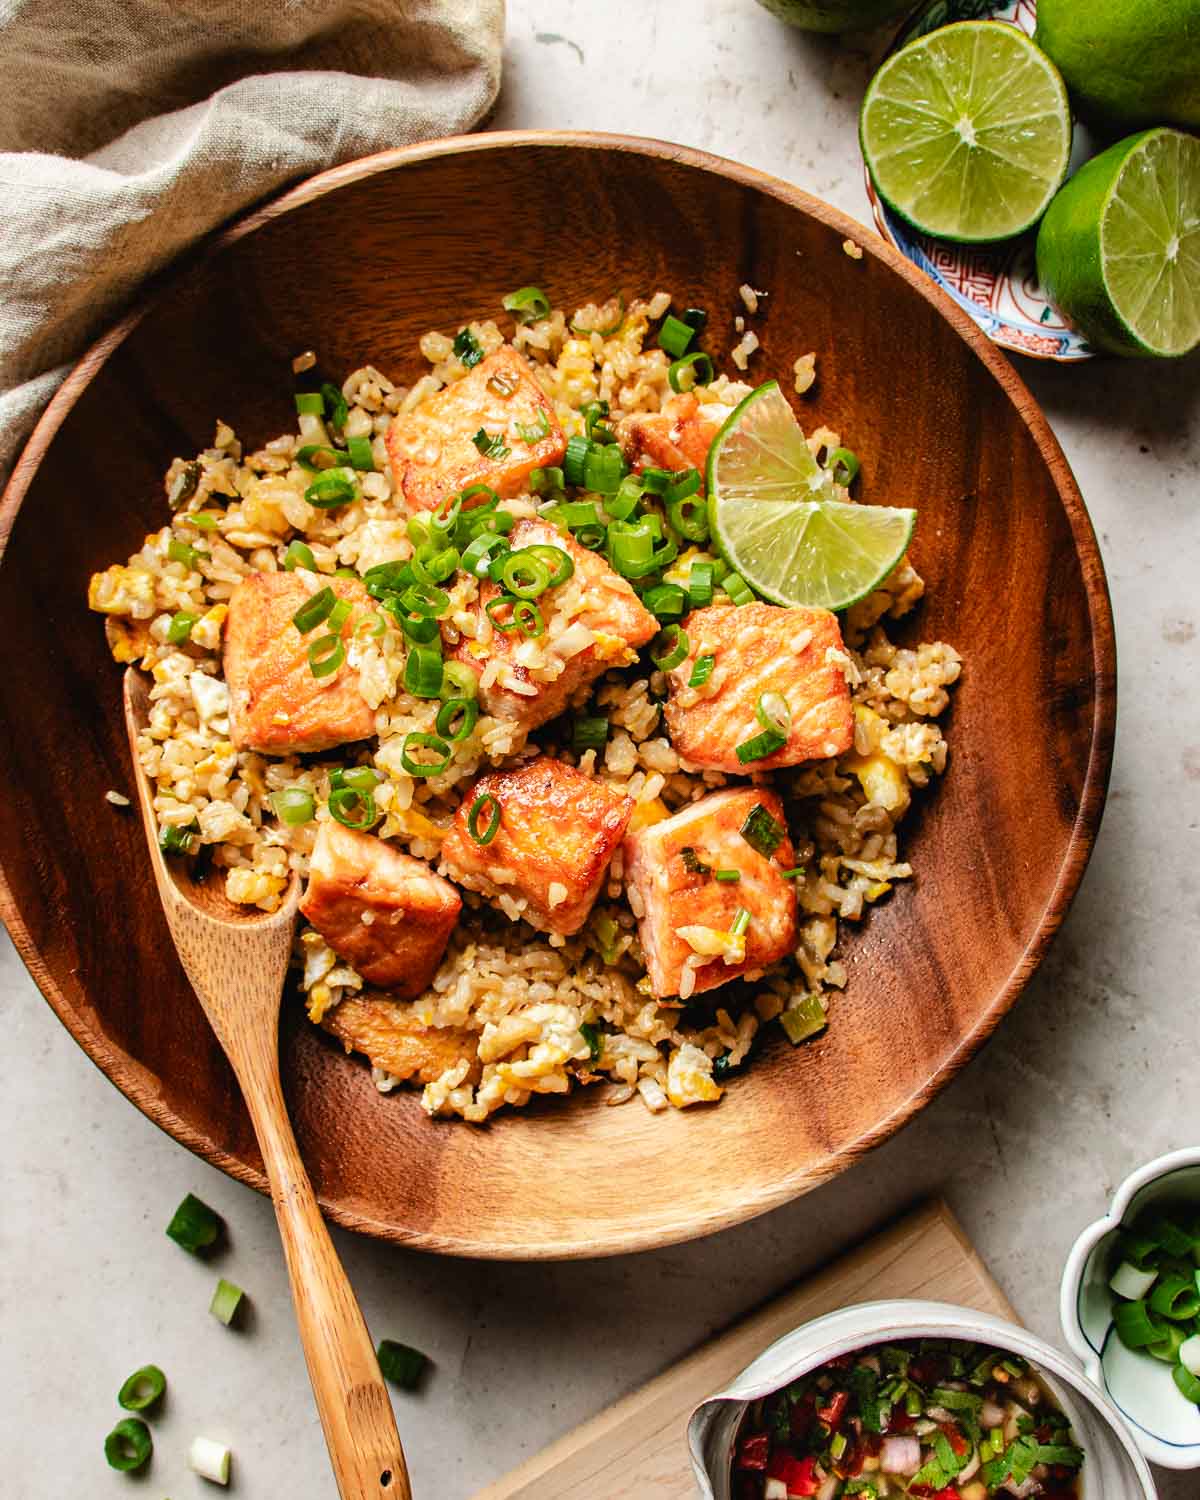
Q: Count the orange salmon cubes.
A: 8